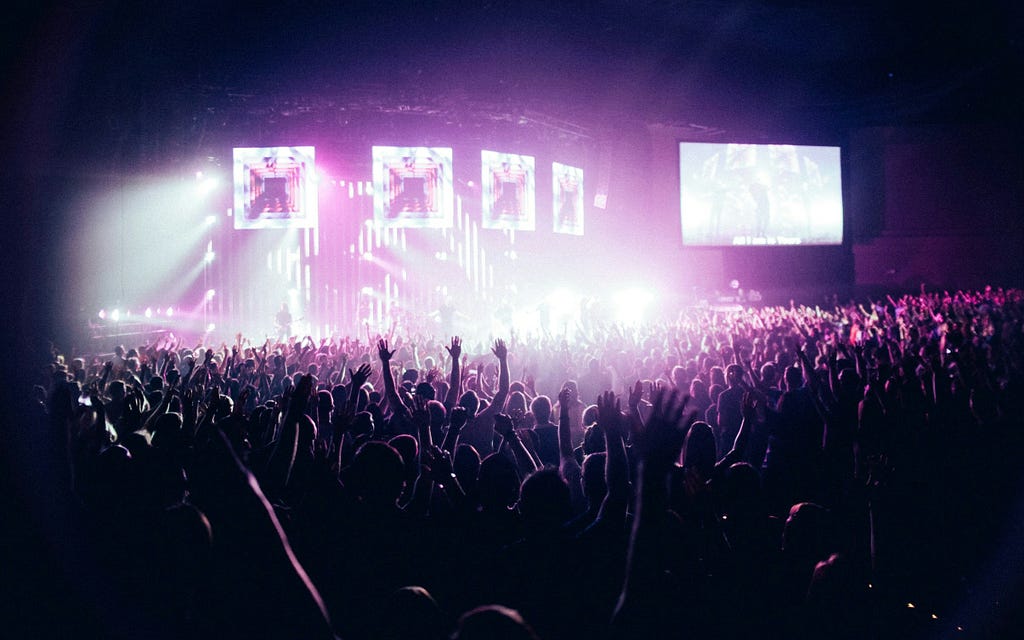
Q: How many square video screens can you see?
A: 4